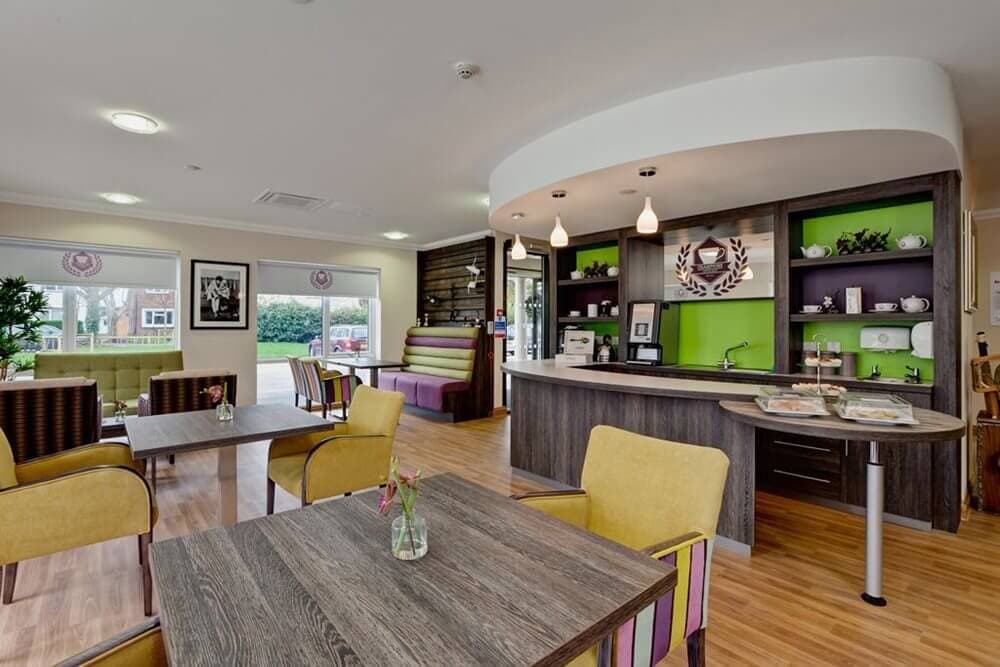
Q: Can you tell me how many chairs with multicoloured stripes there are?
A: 3